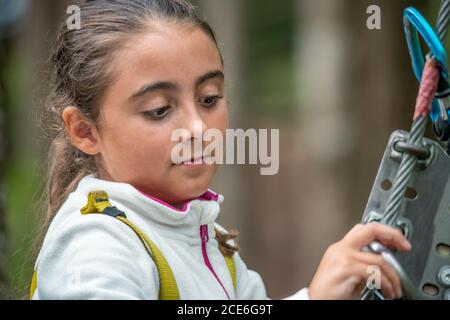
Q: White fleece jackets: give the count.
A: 1